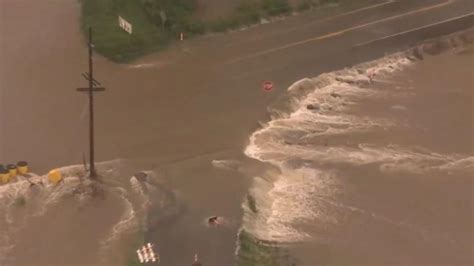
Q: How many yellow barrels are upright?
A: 3